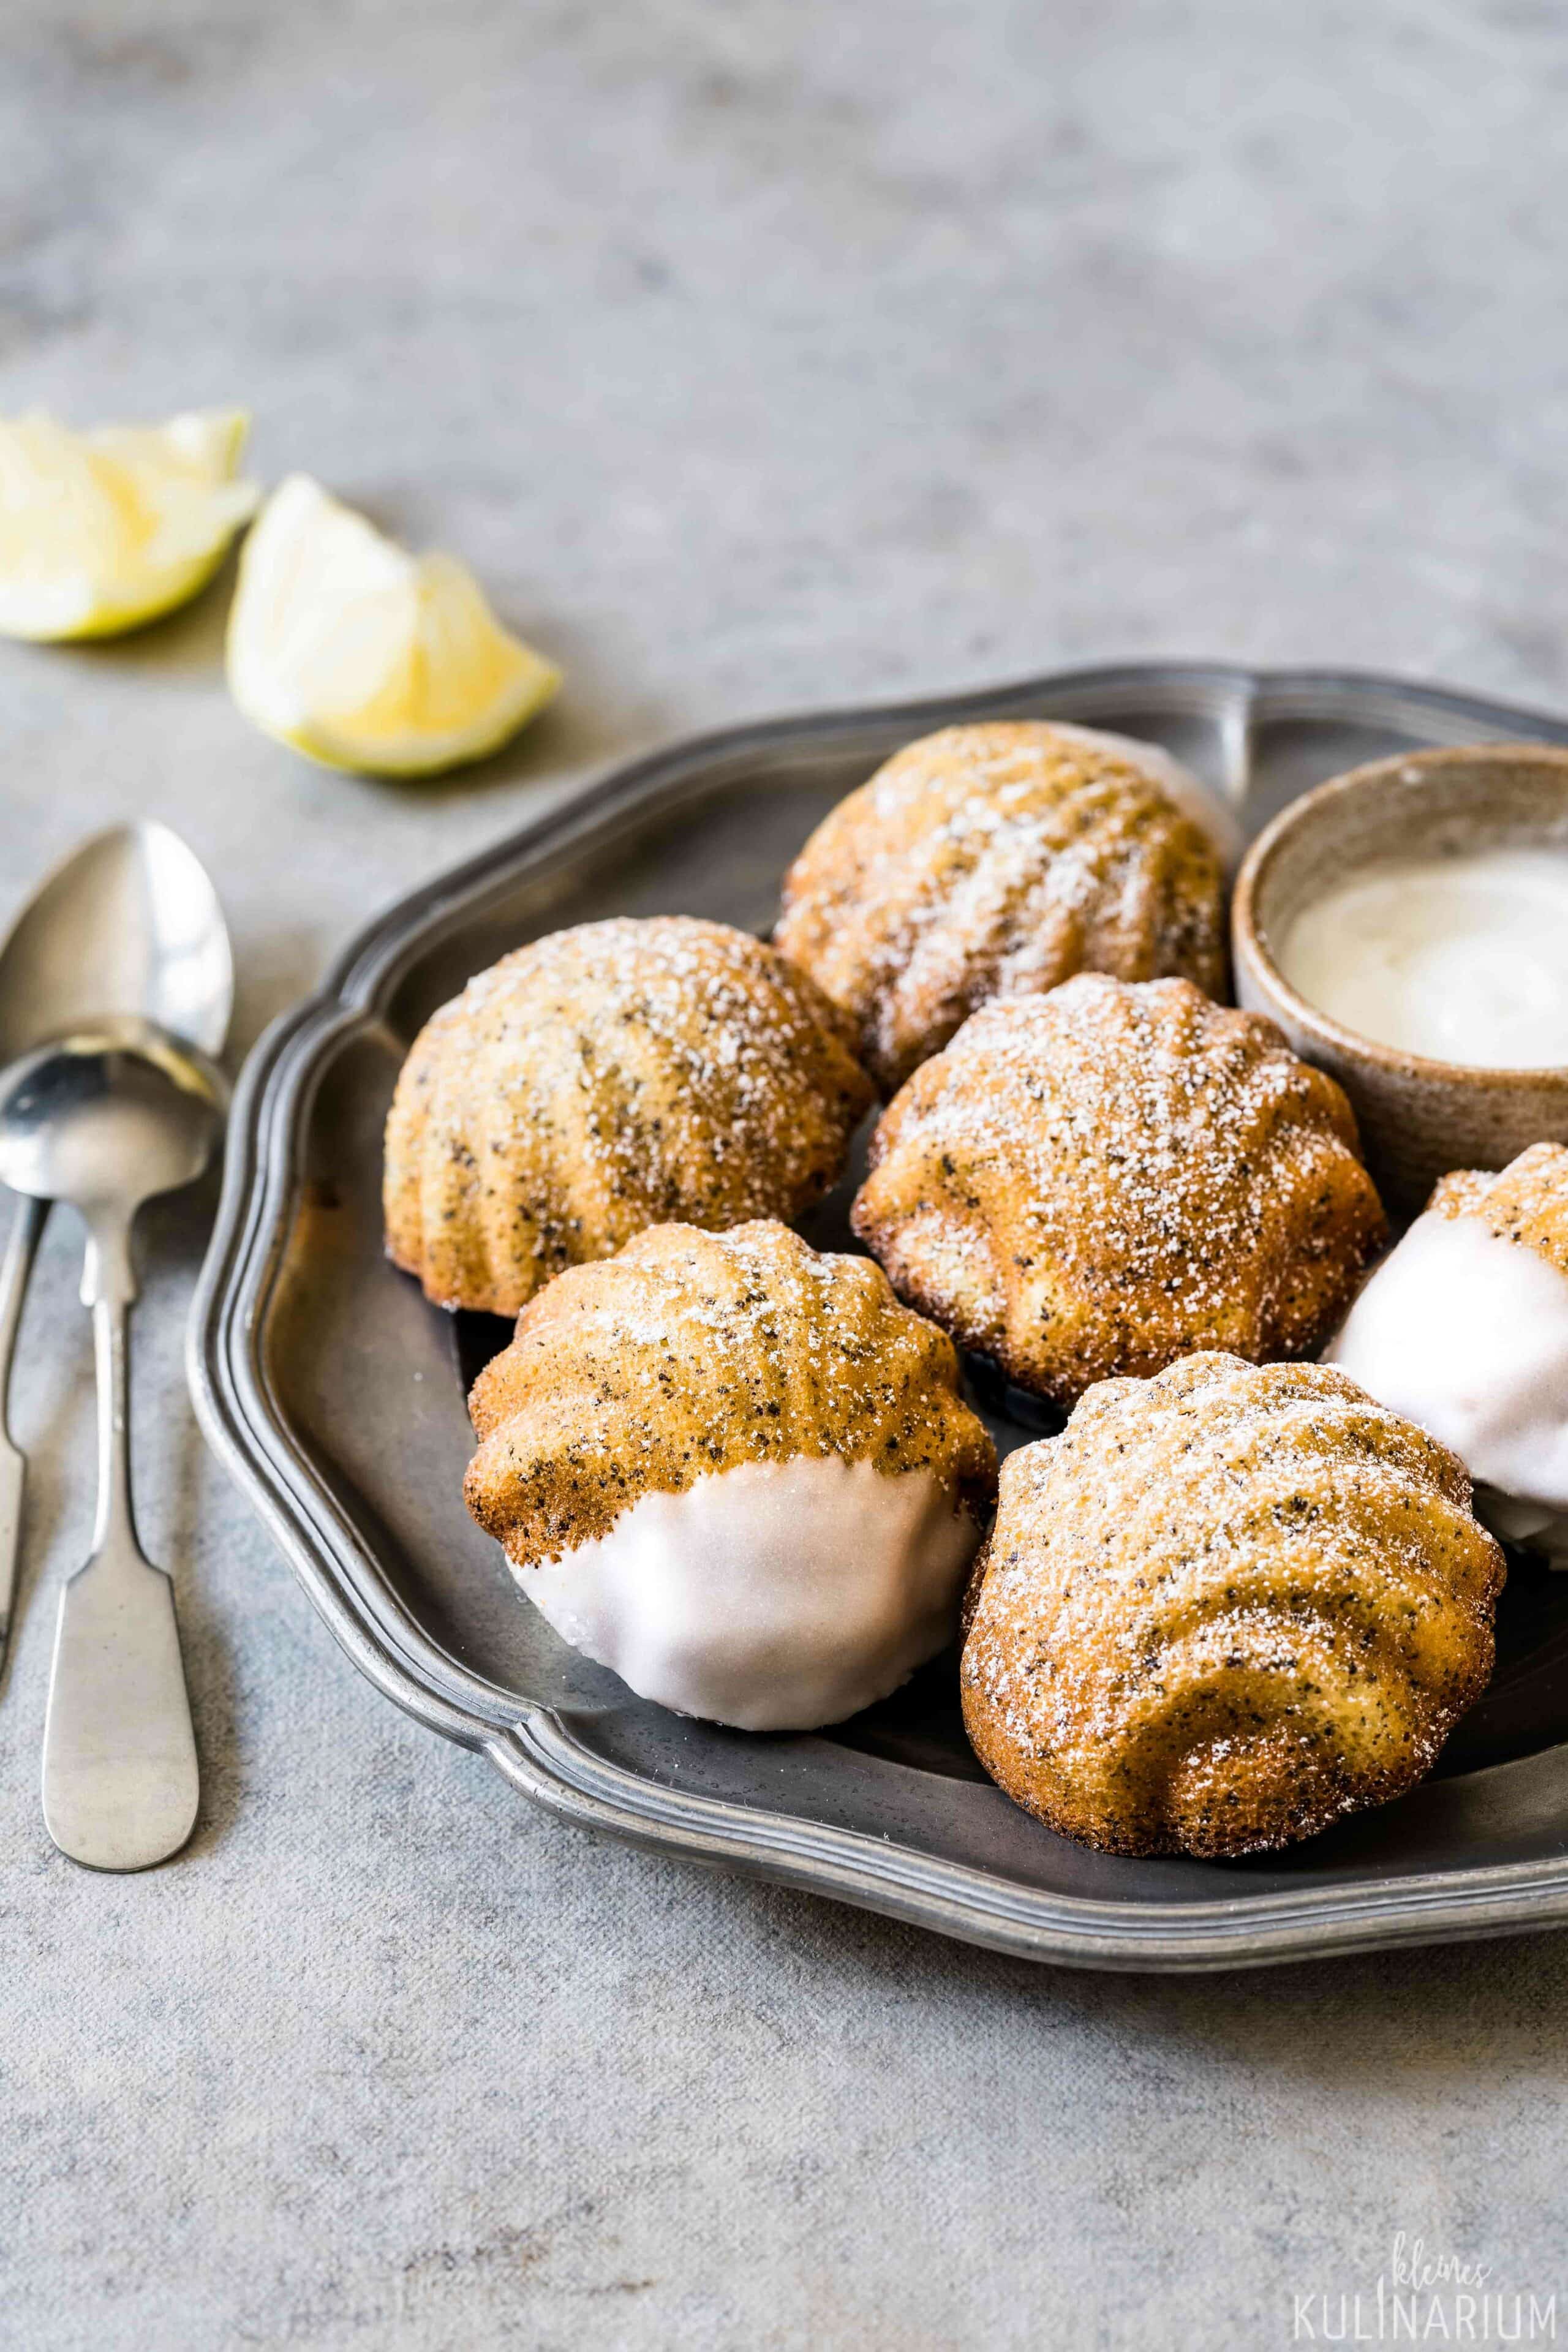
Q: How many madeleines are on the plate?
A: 6